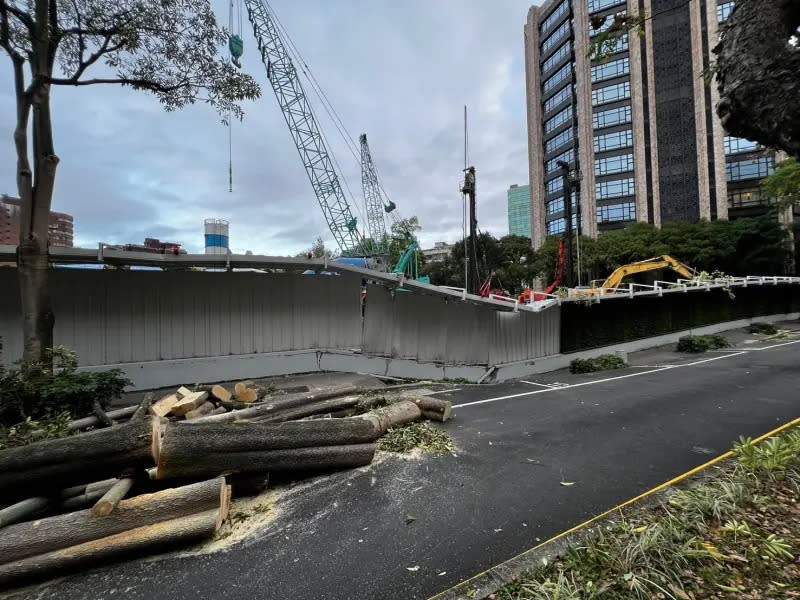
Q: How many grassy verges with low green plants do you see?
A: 1